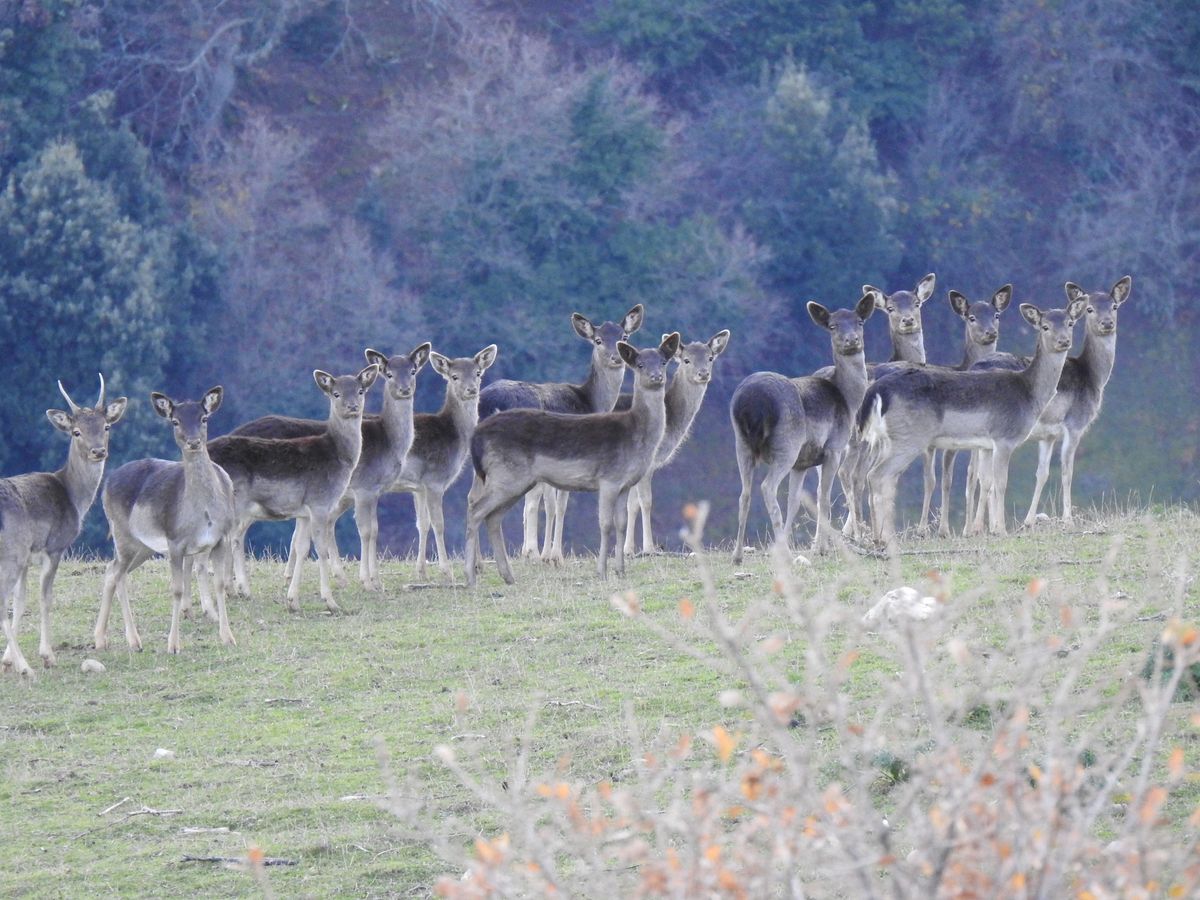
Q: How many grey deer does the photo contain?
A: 13